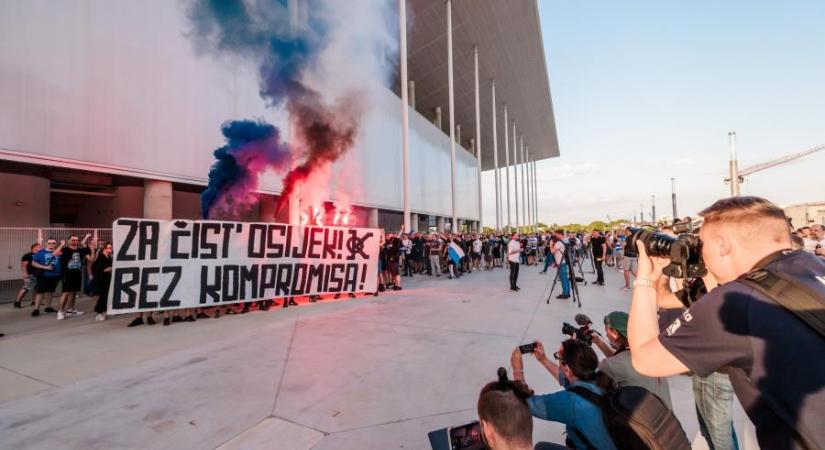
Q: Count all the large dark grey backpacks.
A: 1